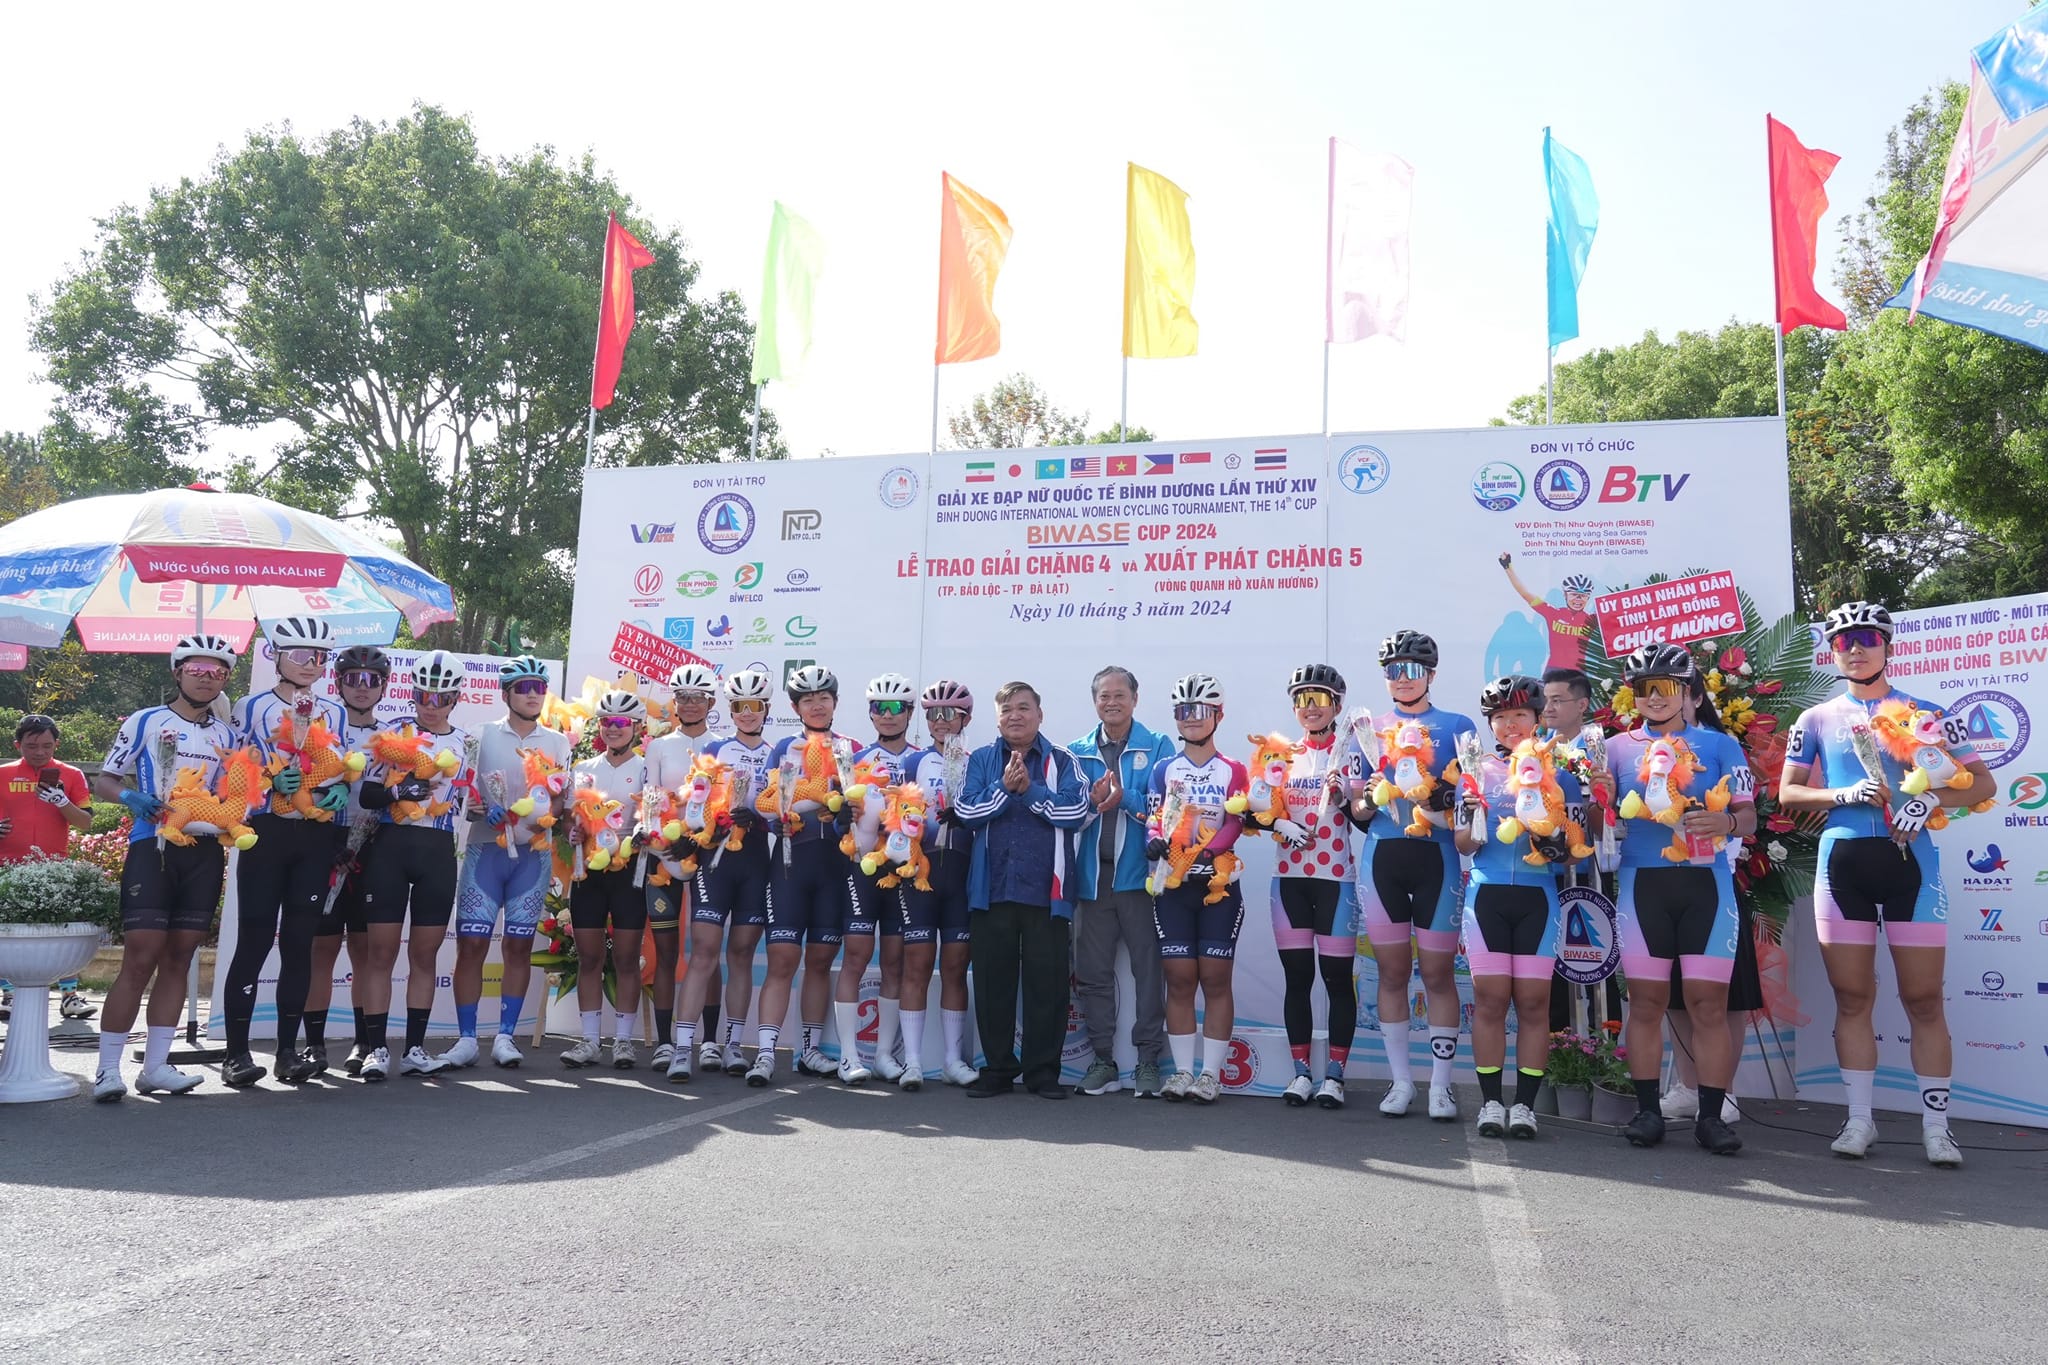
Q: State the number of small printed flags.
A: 9